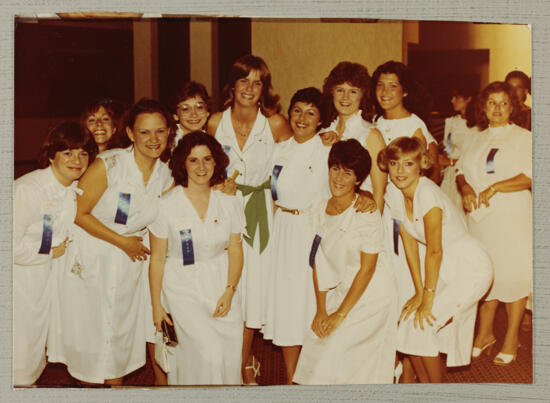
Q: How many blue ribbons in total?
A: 9